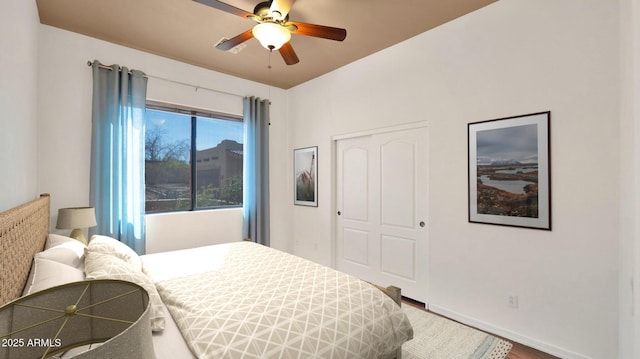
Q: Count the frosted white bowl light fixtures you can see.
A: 1